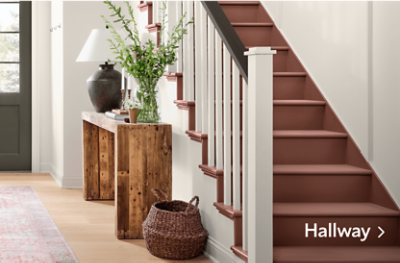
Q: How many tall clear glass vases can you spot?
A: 1